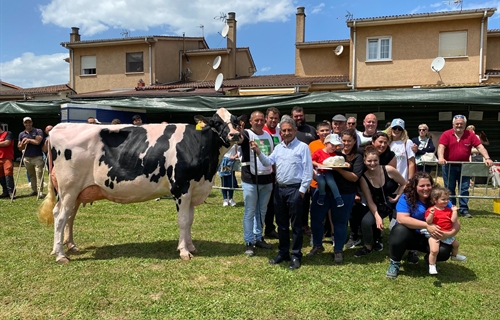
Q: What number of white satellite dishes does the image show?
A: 5